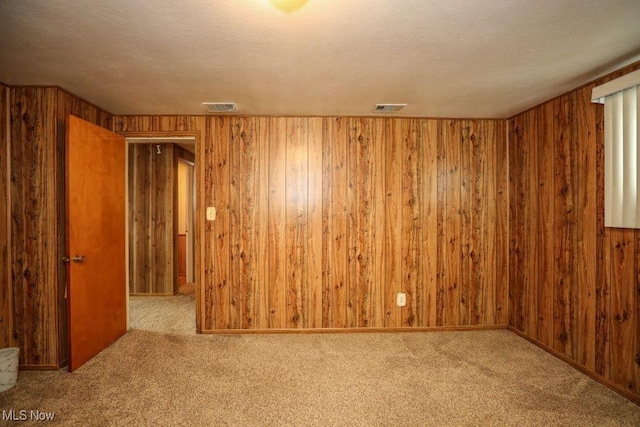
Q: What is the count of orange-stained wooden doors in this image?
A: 1